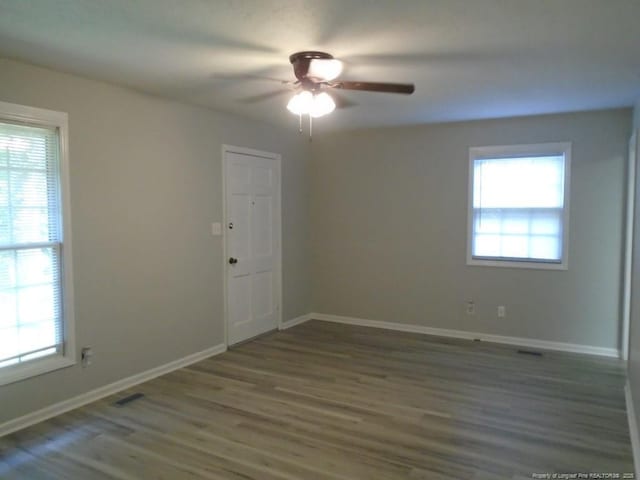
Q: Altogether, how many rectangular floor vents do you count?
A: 2